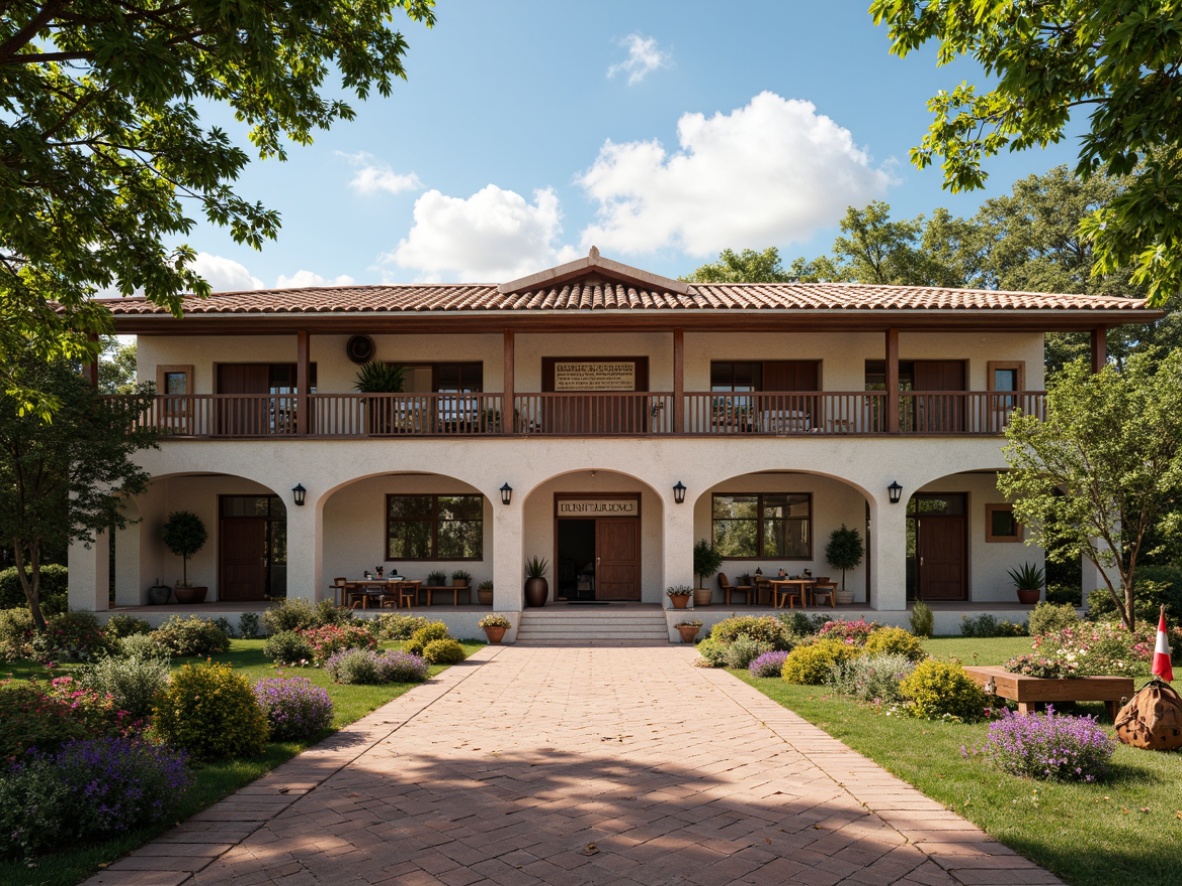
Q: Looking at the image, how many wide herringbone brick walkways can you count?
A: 1